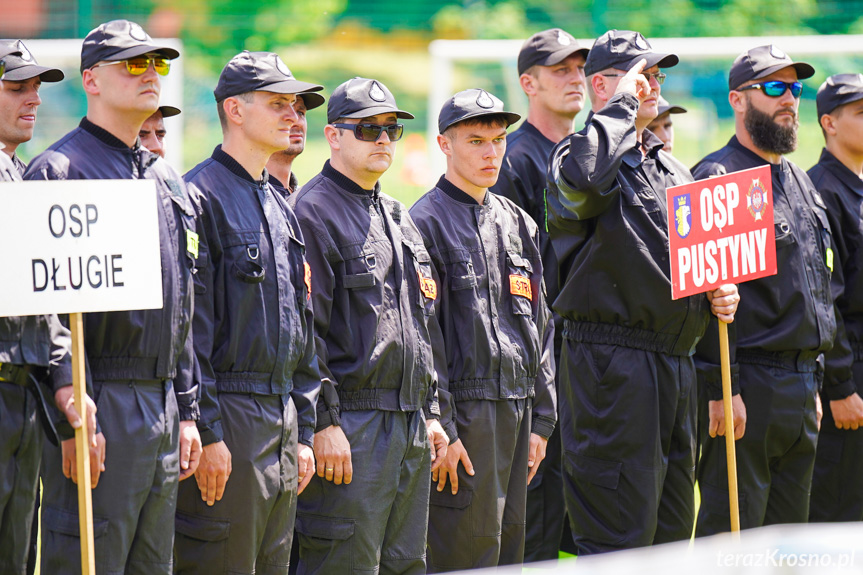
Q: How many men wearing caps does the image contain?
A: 12